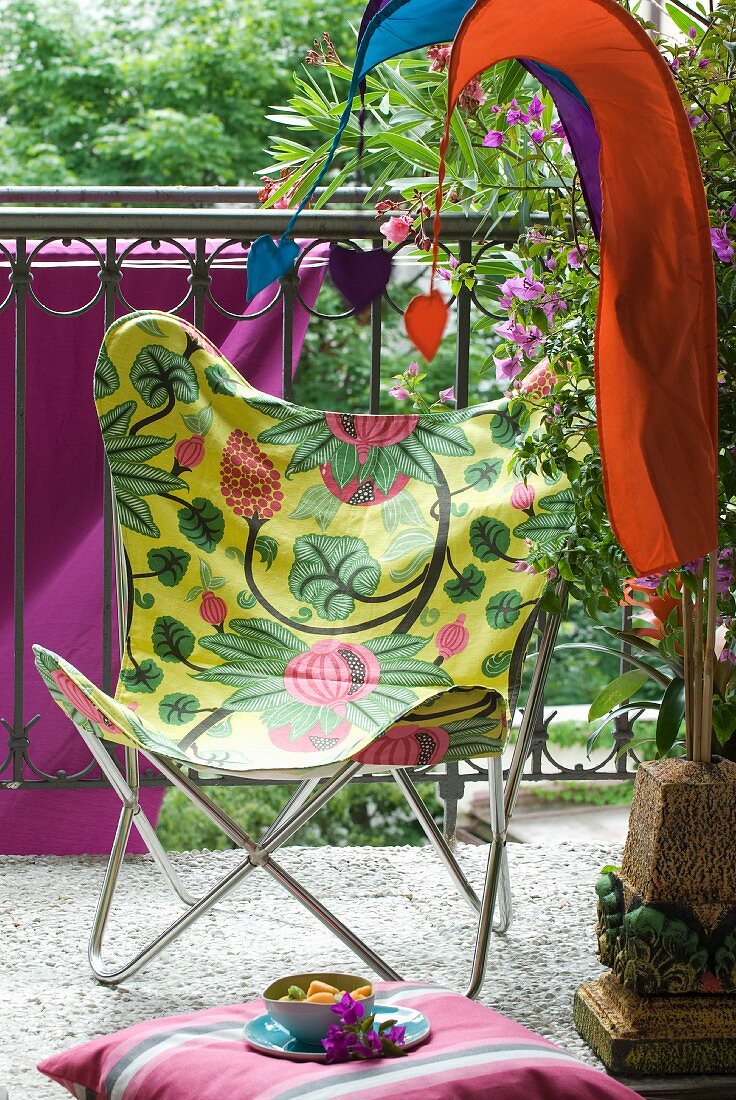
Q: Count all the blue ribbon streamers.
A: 1